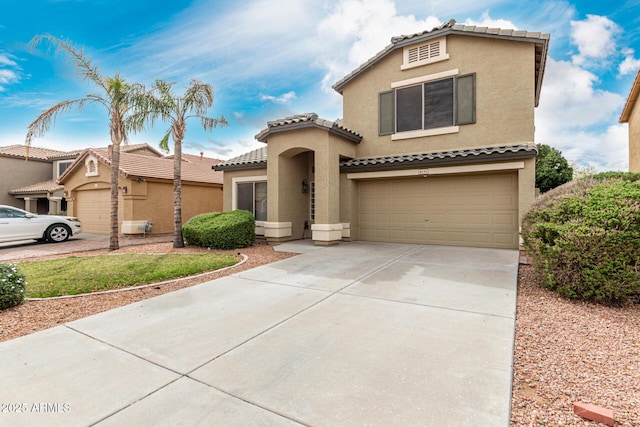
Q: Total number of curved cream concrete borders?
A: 1